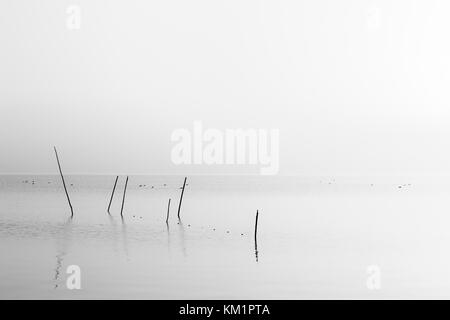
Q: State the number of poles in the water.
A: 6